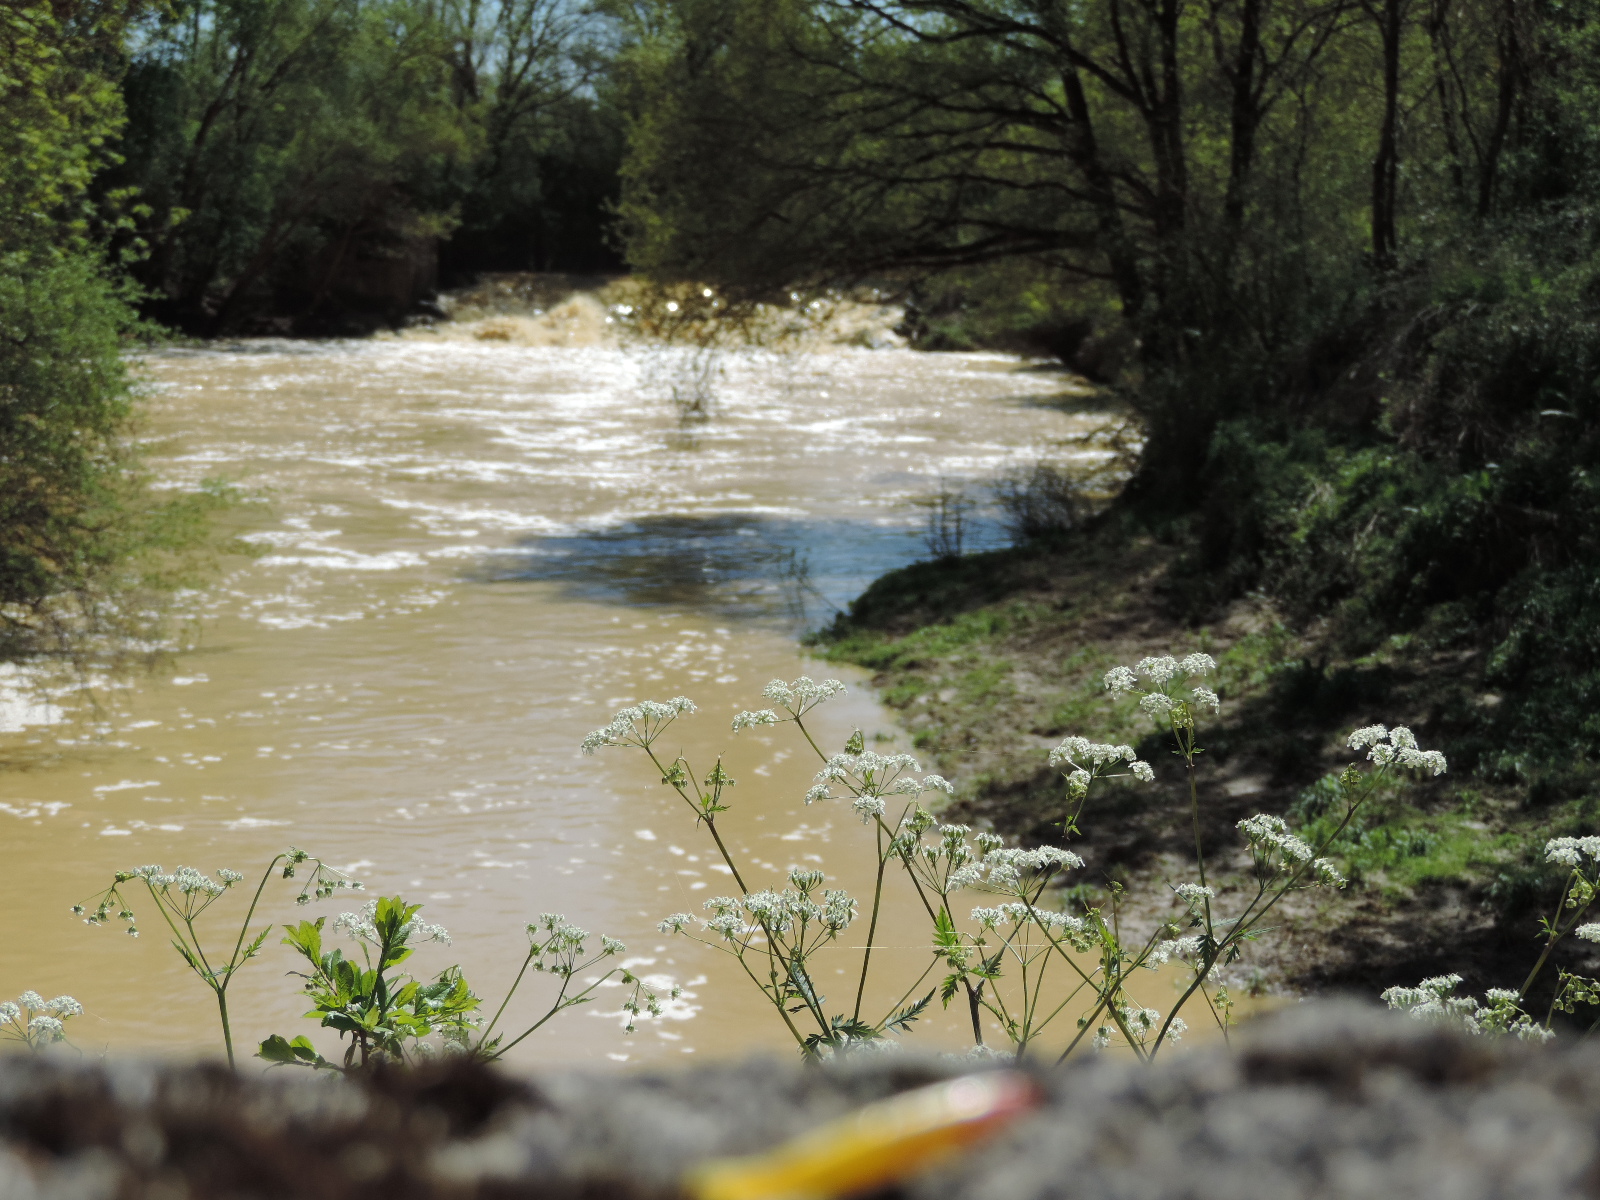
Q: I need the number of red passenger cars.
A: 0